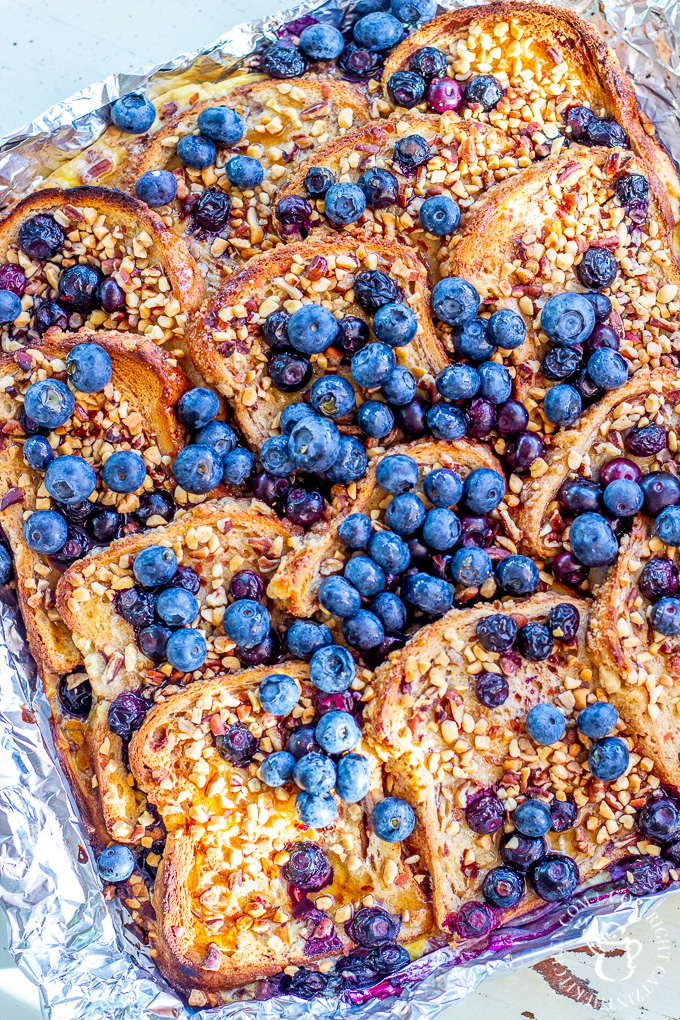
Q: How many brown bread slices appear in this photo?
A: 13